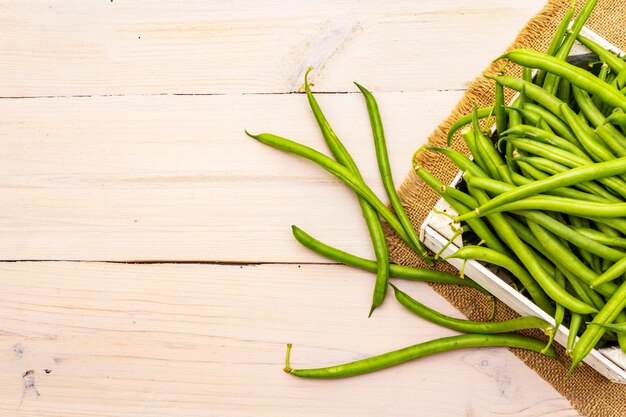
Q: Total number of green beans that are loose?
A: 6